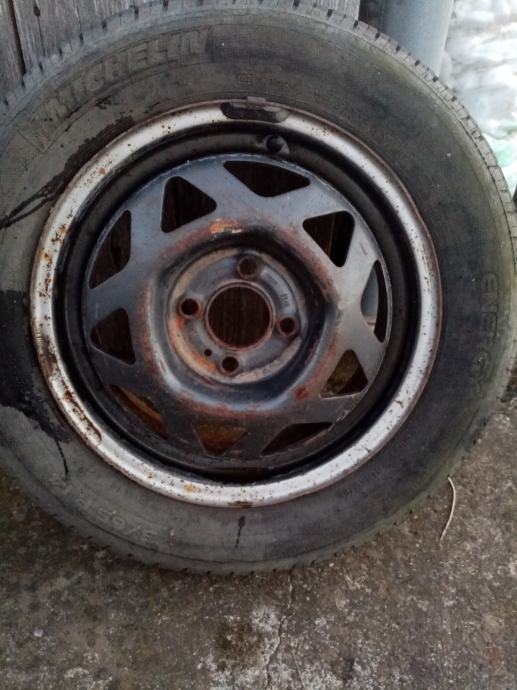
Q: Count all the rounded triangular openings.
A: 10